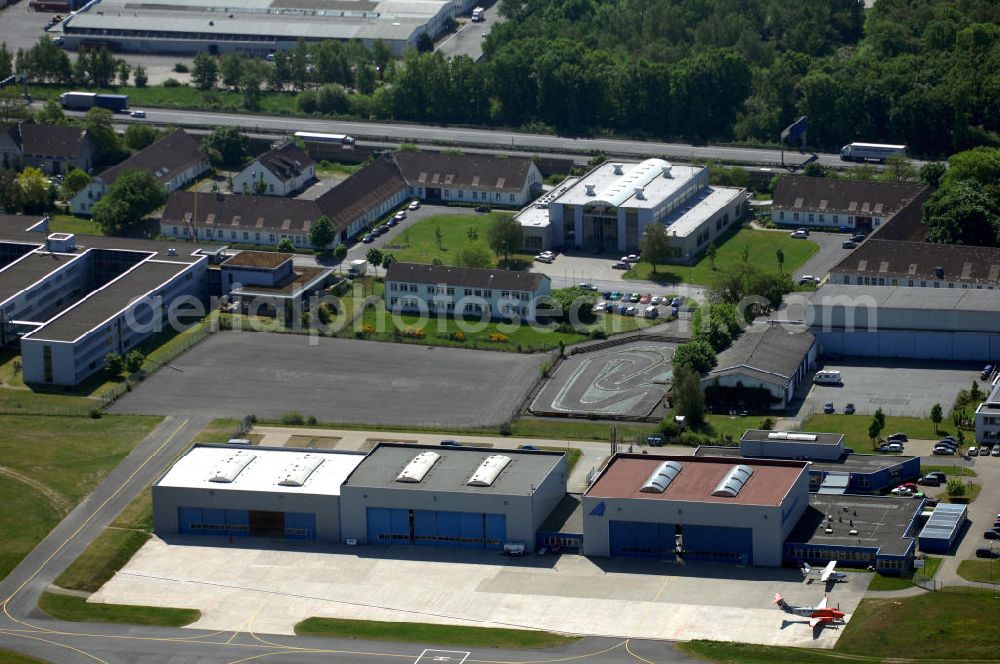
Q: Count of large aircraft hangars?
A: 3